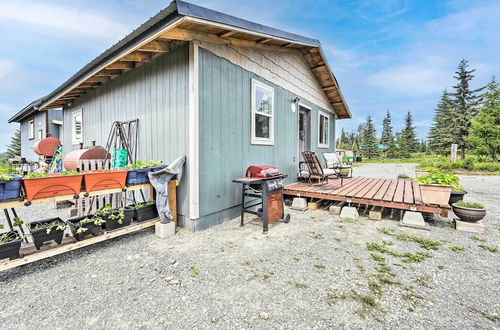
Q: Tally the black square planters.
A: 5